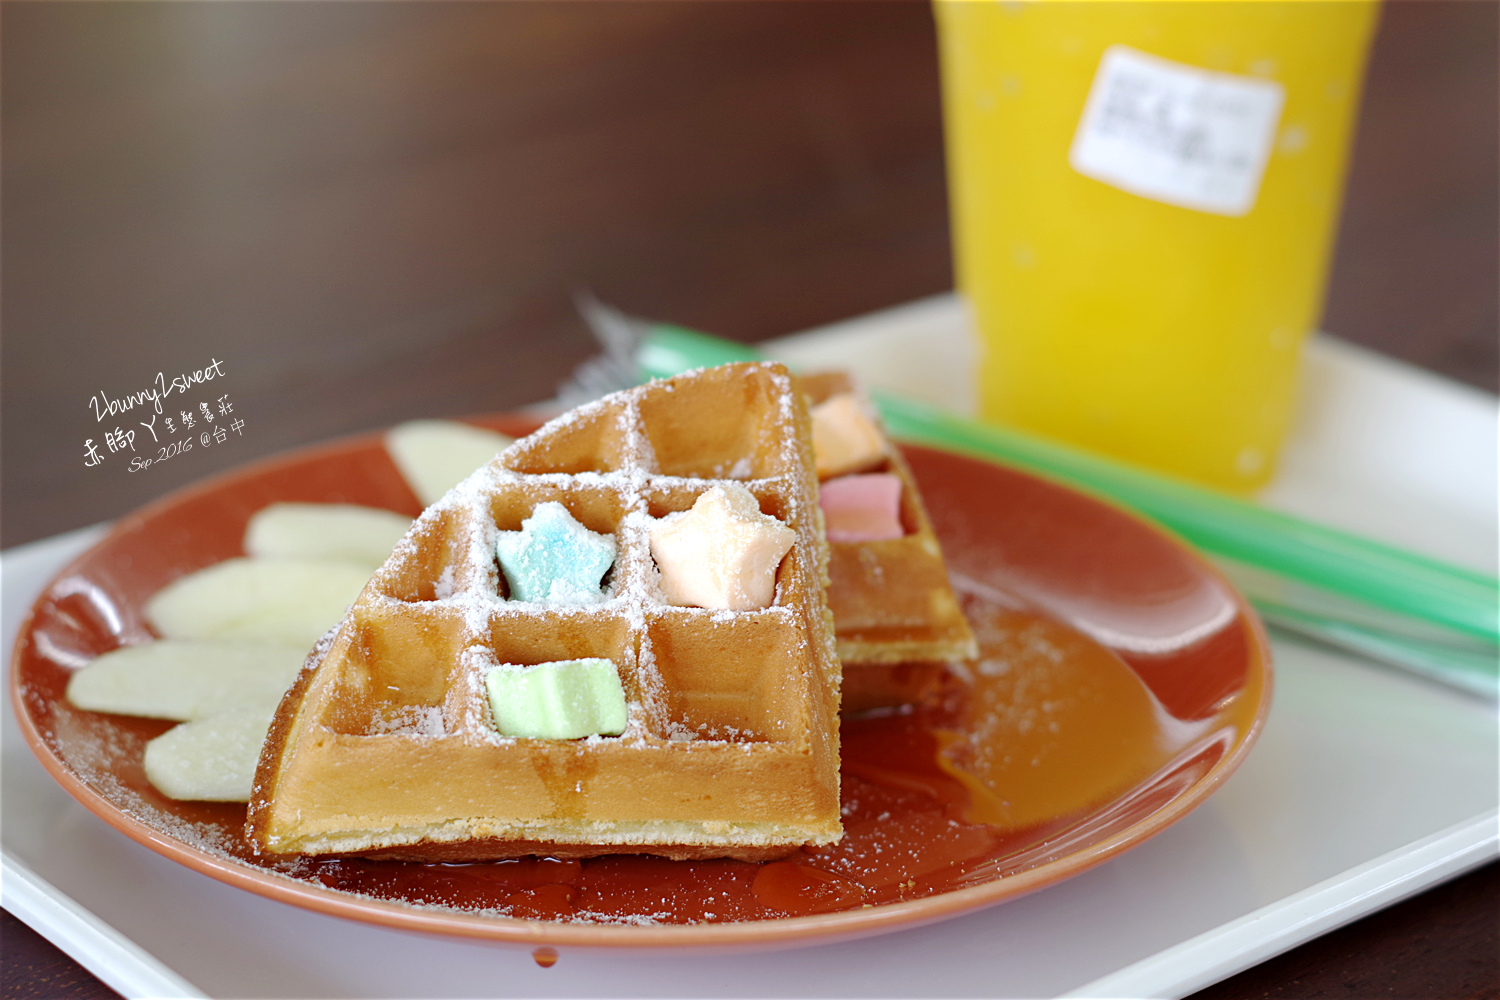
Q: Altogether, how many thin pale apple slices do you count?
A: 5